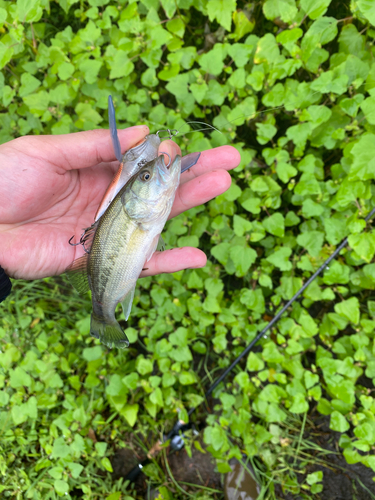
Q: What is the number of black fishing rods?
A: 1